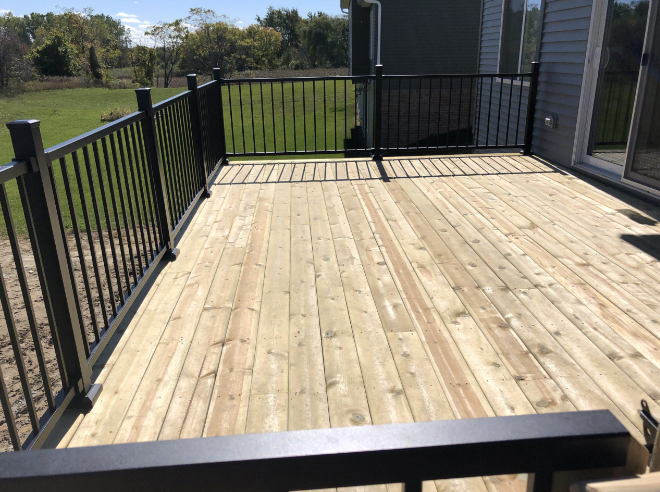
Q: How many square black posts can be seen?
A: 6